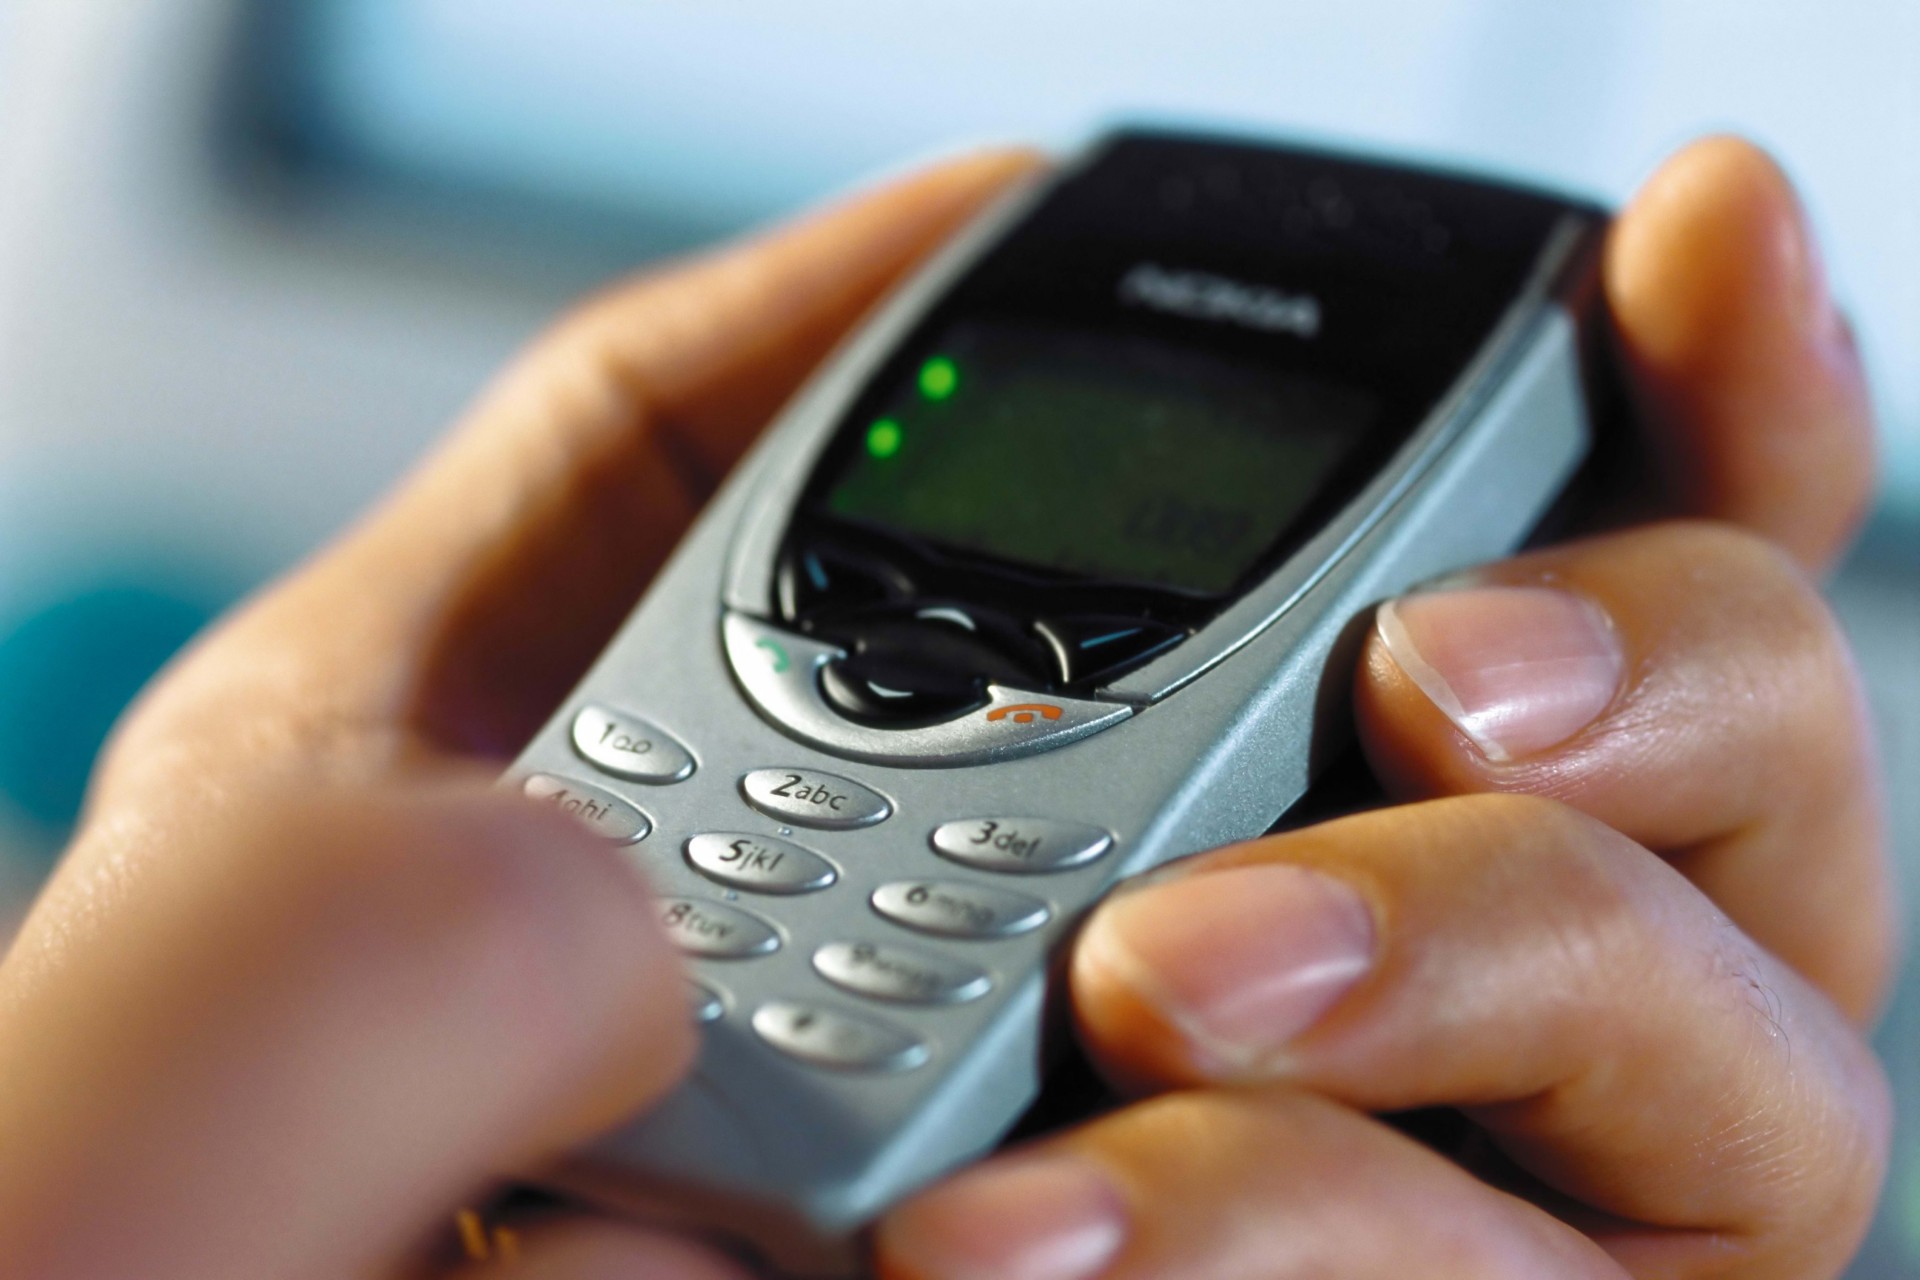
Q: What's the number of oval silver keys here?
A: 10